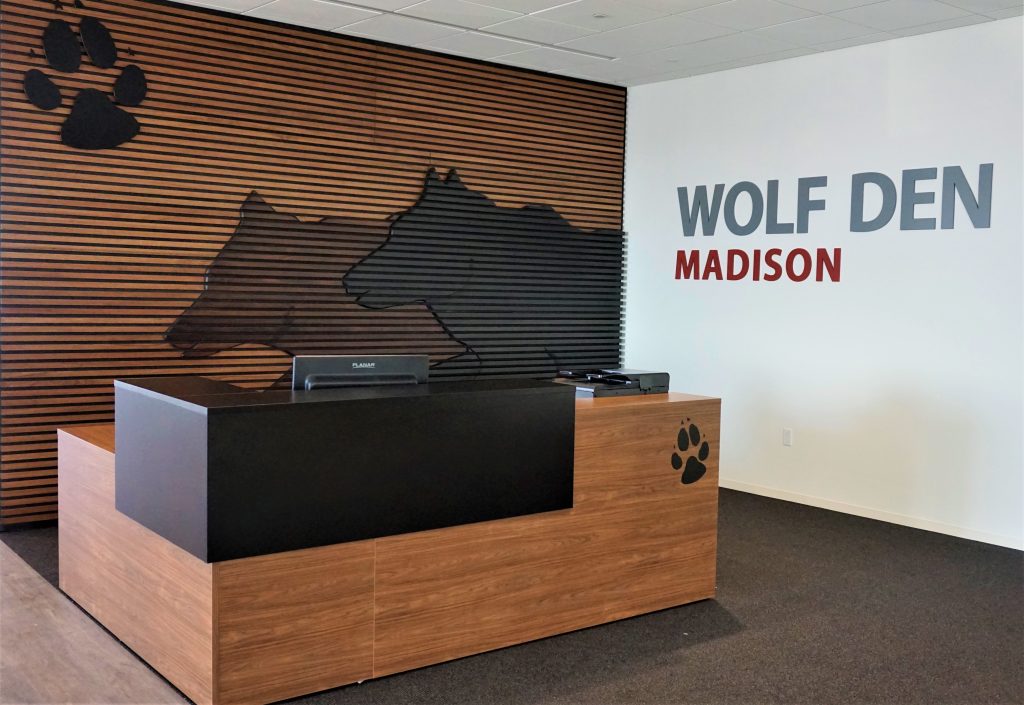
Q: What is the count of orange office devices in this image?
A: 0